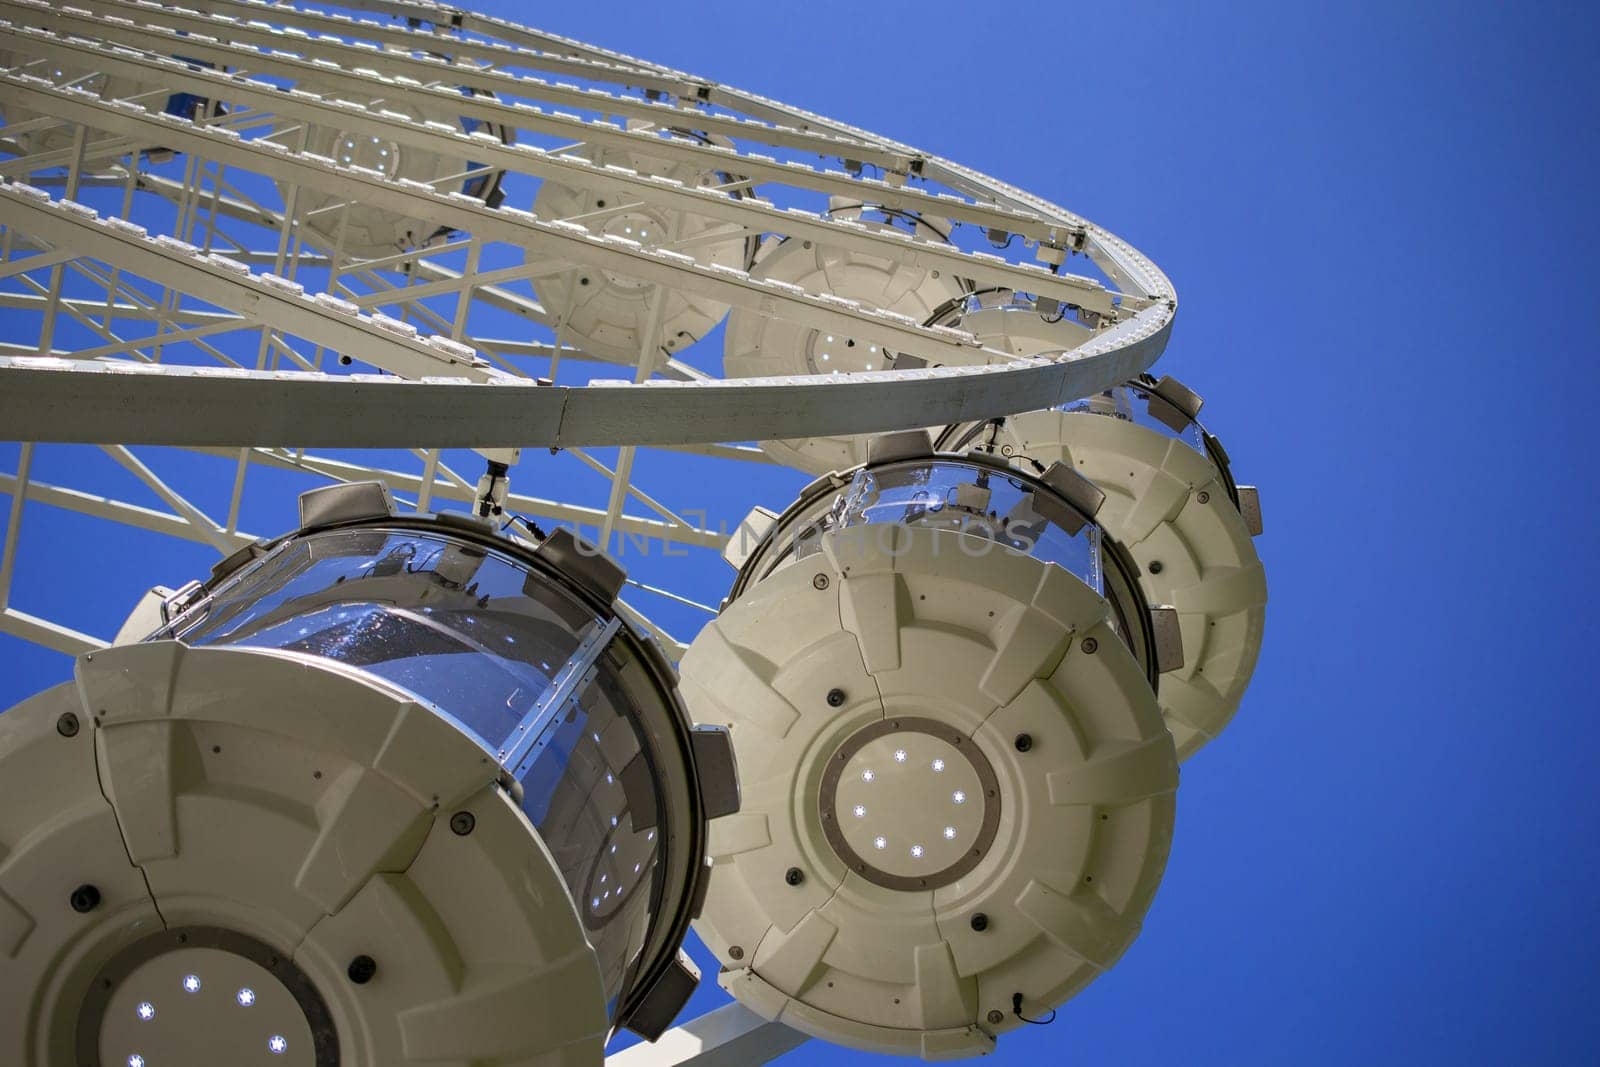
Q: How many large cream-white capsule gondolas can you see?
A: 8